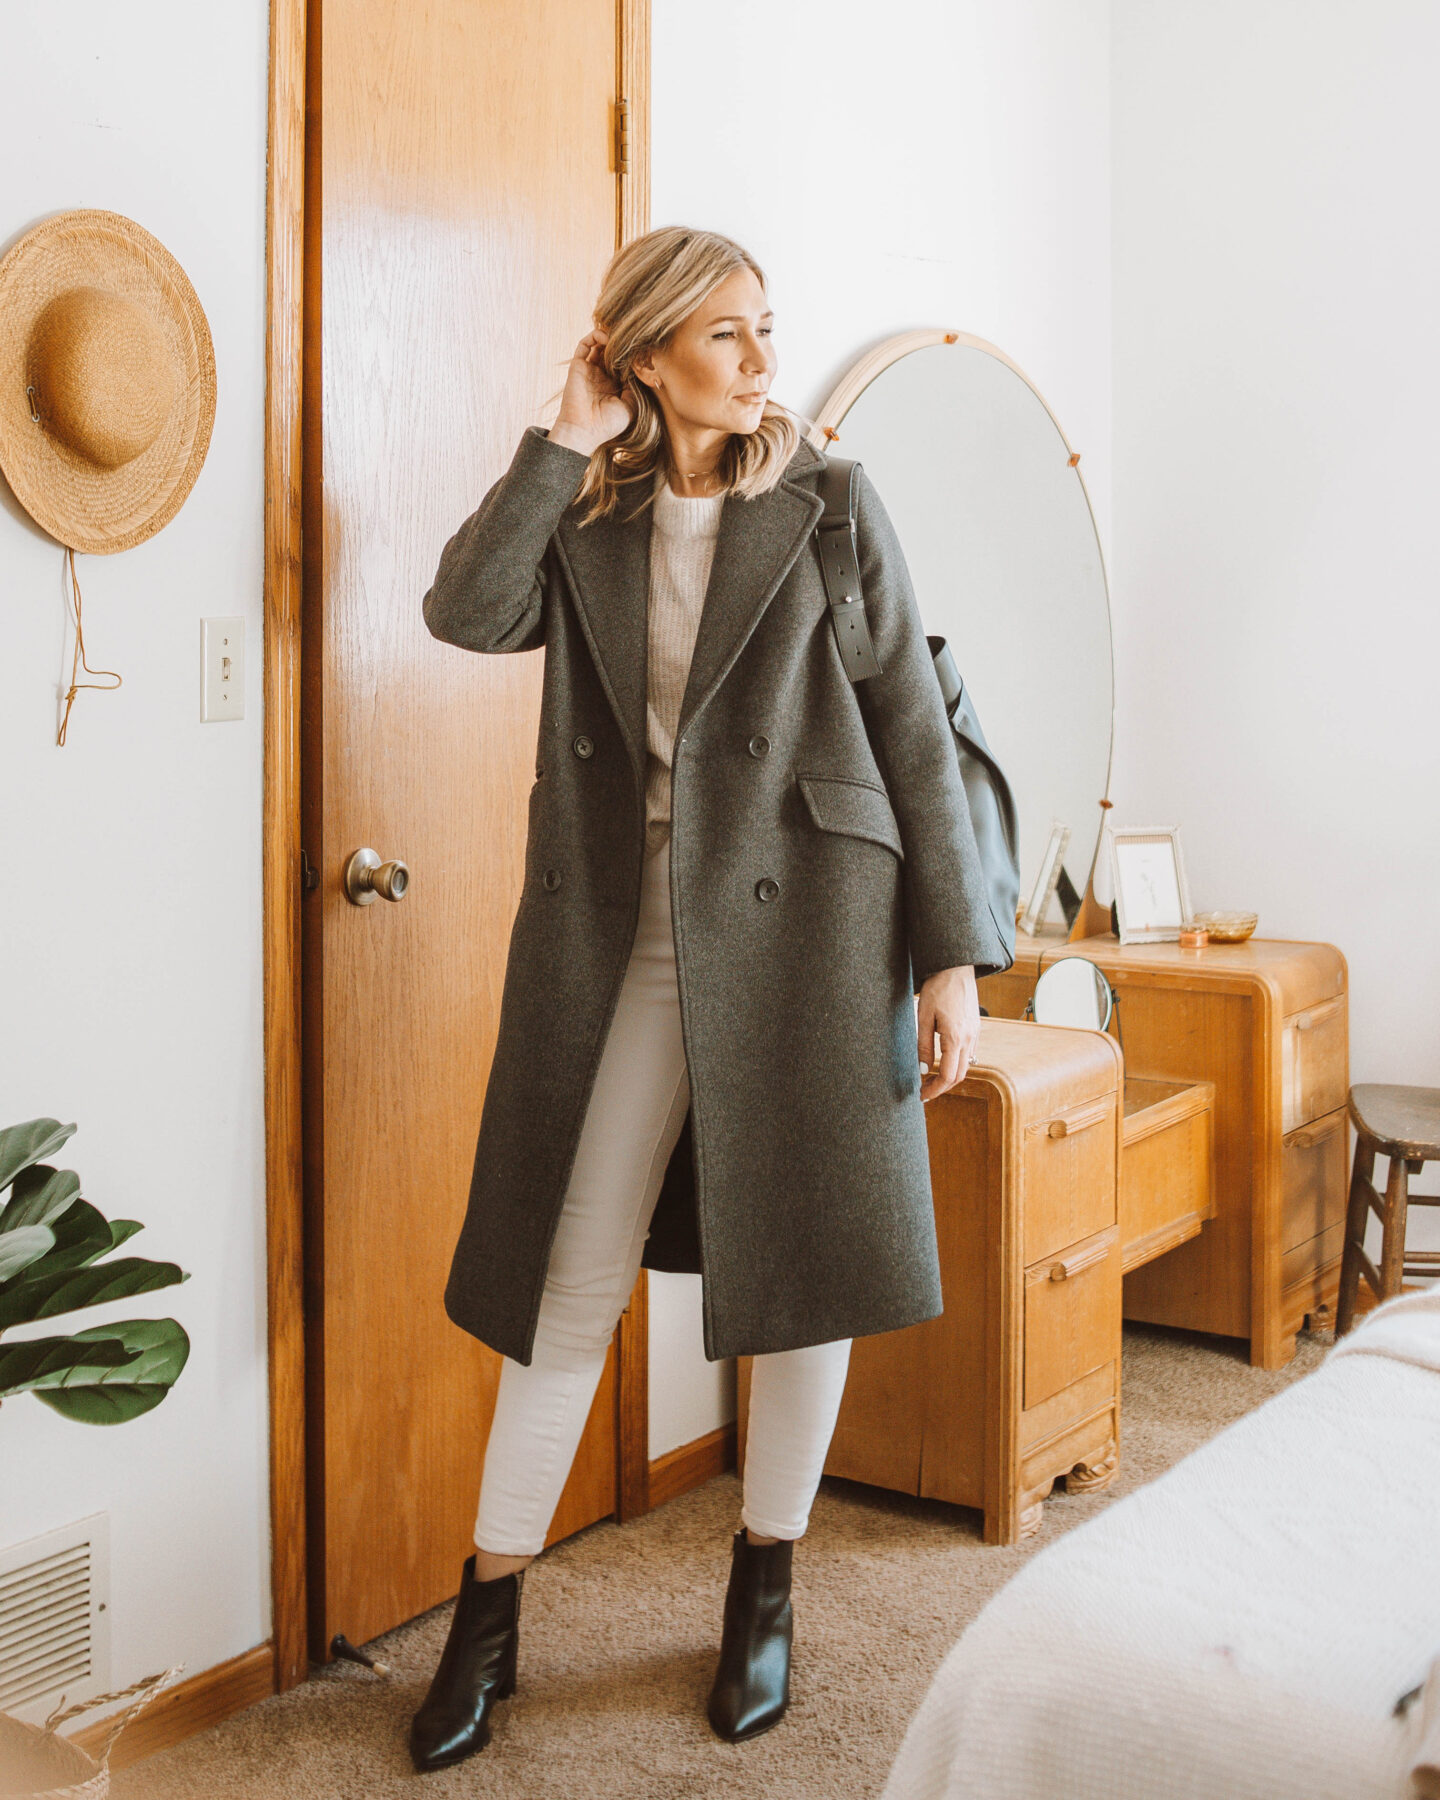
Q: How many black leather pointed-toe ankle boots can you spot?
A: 2